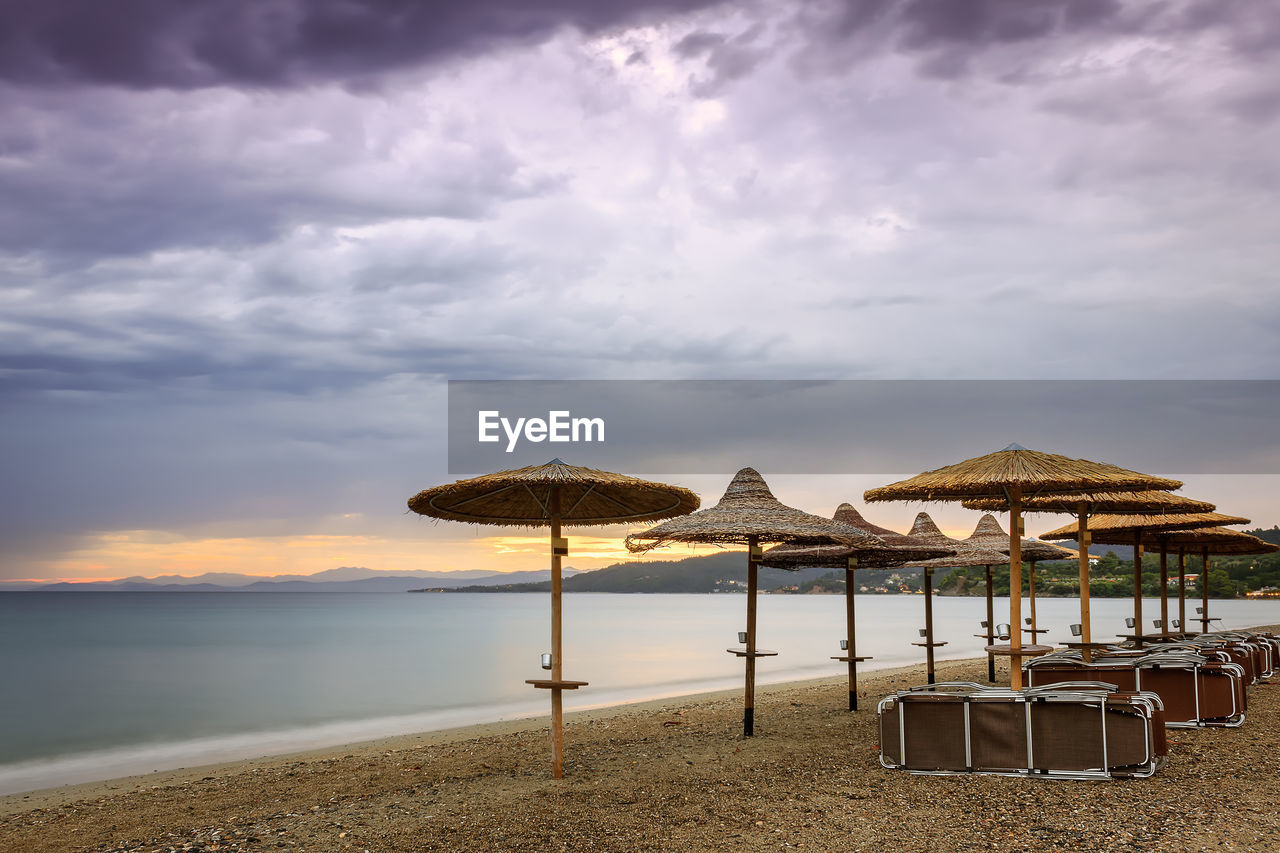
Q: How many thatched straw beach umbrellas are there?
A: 12